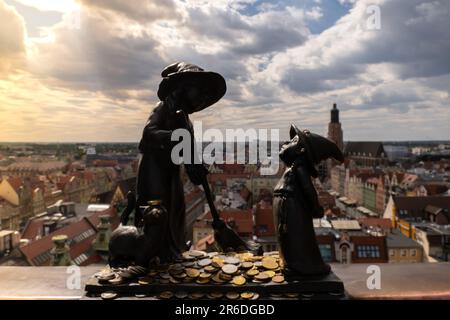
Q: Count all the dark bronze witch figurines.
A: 2